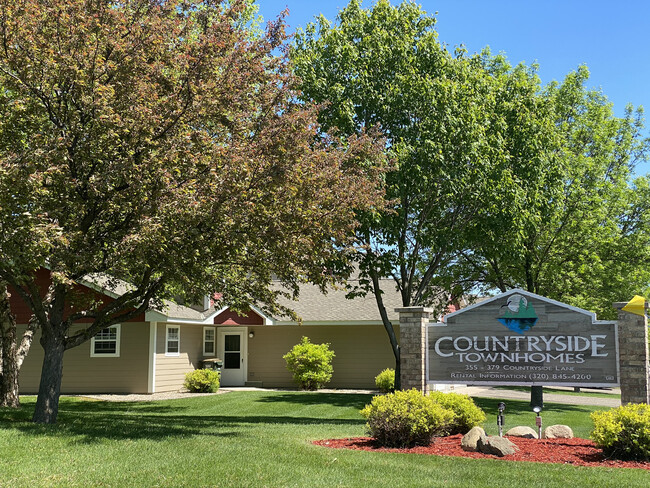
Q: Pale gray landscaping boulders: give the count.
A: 4